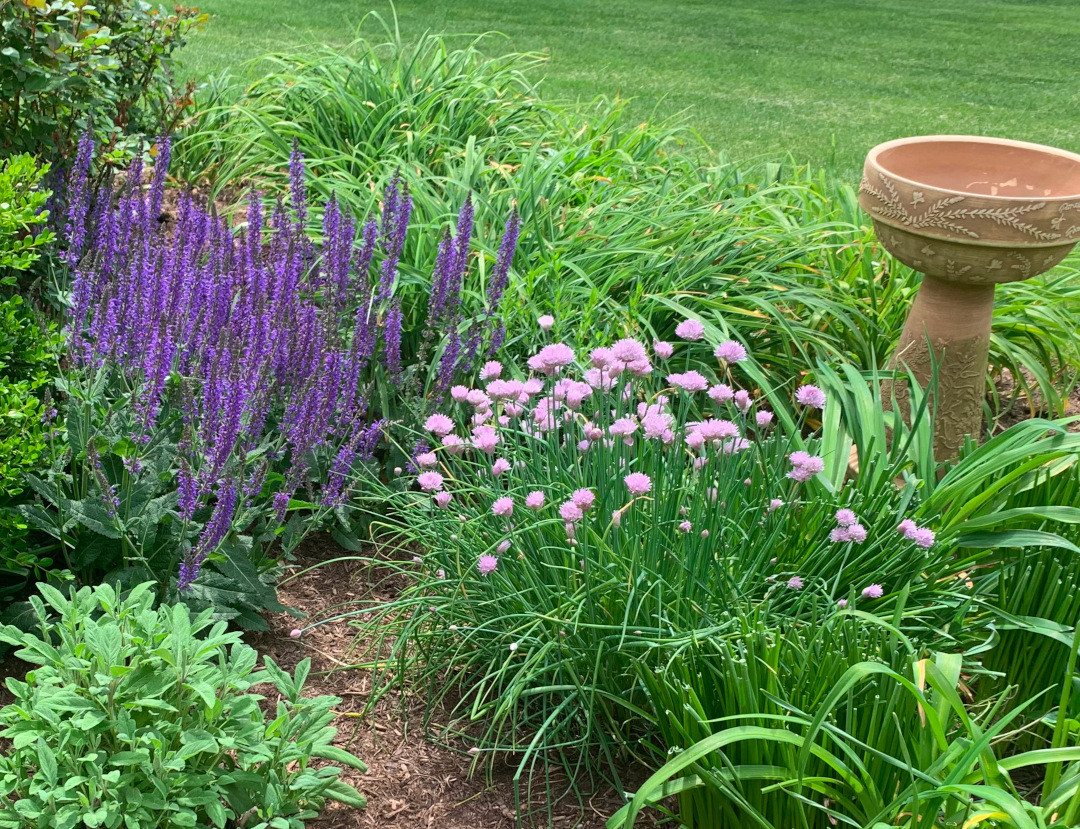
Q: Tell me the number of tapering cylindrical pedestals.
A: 1